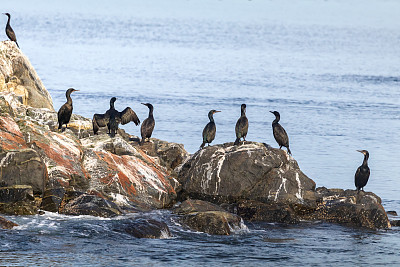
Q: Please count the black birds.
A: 8